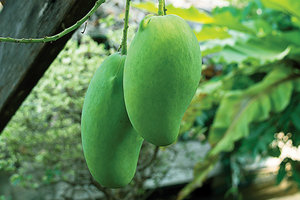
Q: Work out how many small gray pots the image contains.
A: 0